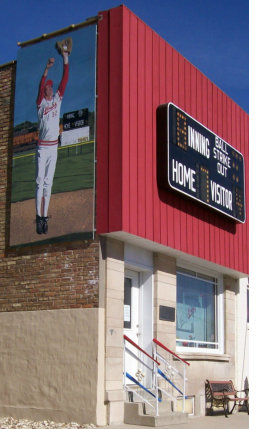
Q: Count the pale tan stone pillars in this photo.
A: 3